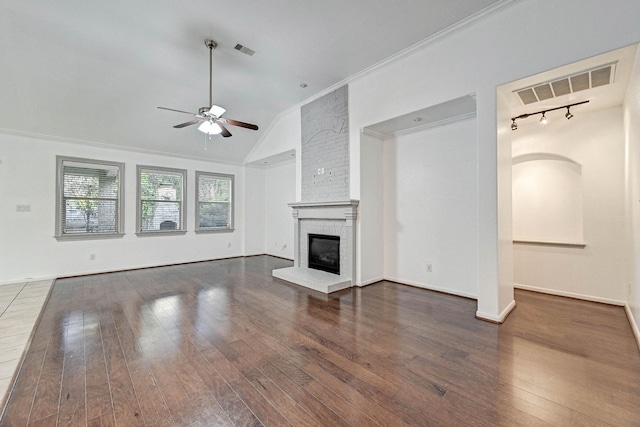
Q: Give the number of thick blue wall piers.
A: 0